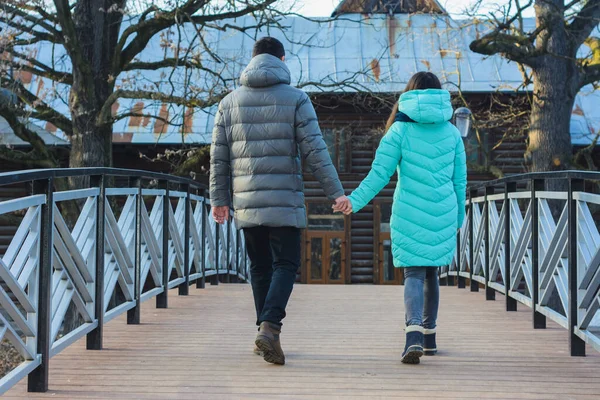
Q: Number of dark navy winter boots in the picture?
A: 2